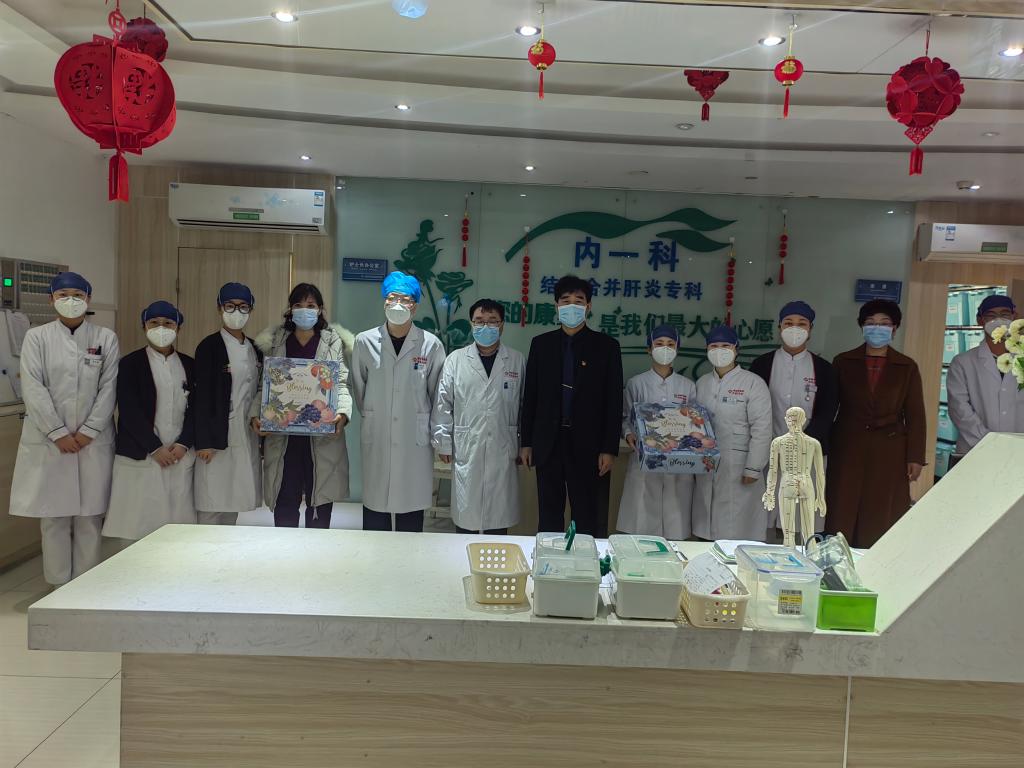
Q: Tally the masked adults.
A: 12